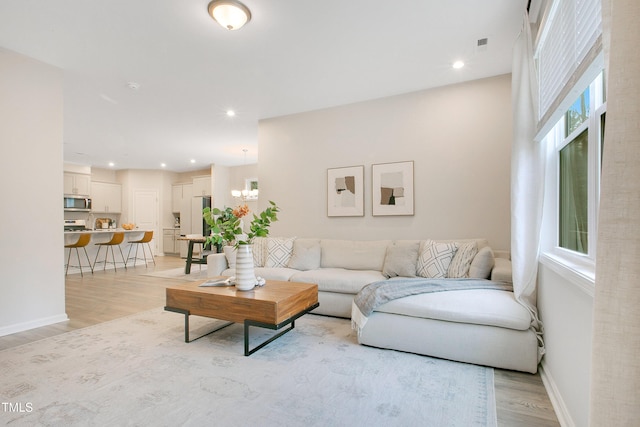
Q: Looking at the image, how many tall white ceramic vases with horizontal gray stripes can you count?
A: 1